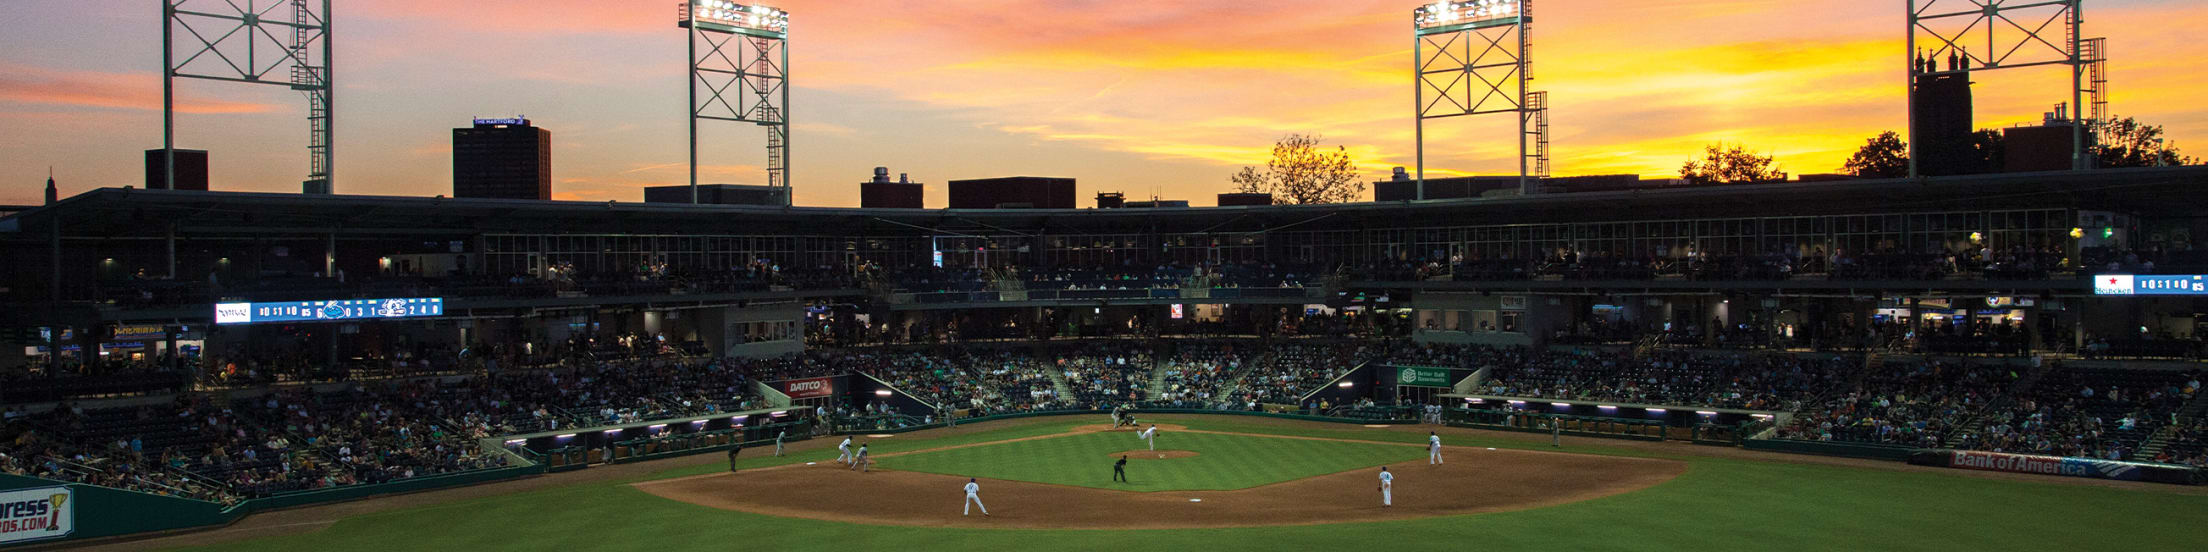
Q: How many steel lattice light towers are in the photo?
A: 4